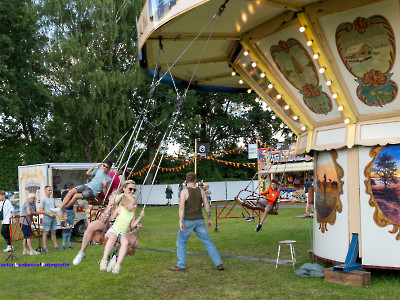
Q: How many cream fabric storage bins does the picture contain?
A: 0